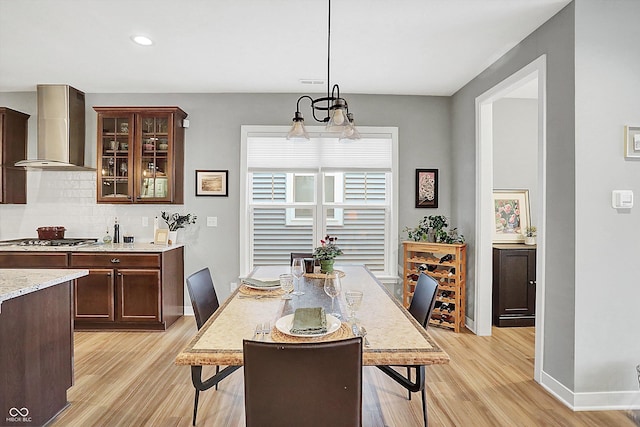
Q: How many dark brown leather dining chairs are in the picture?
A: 4